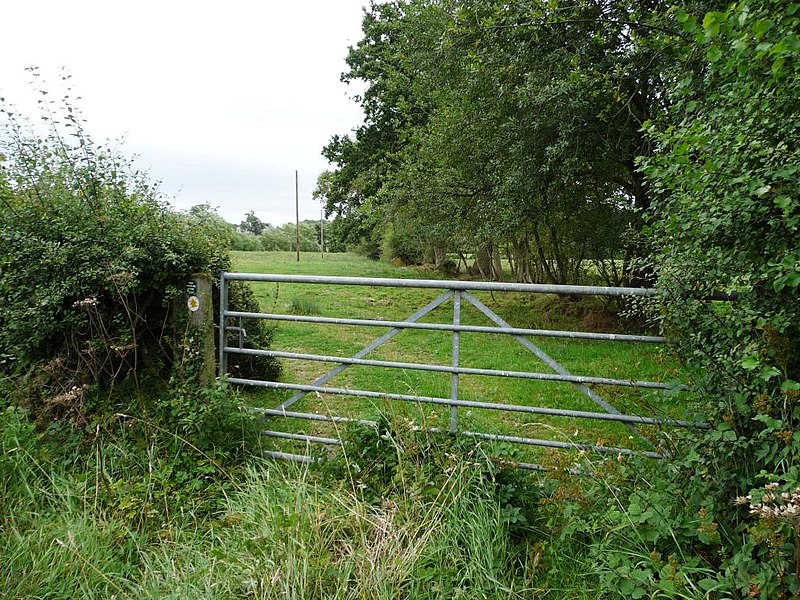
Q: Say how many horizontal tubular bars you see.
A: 7